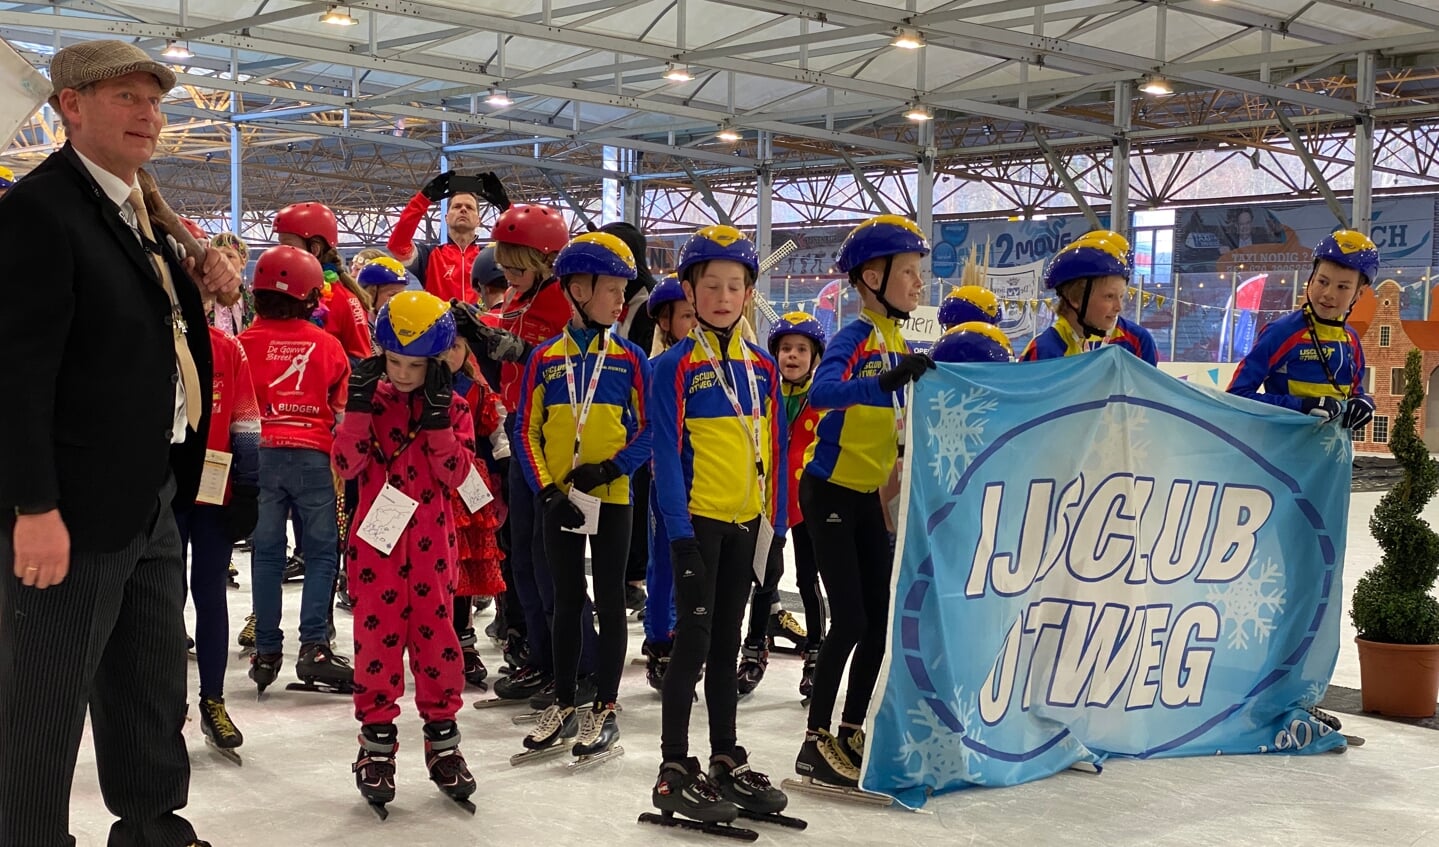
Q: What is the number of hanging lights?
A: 8